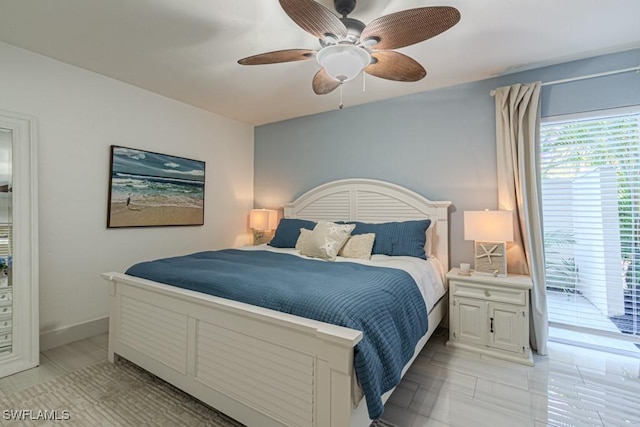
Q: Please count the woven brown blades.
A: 5